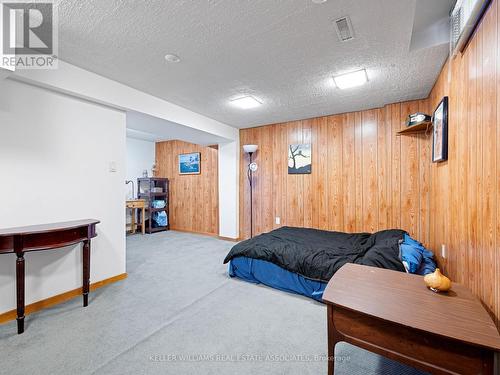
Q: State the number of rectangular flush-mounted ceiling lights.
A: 2